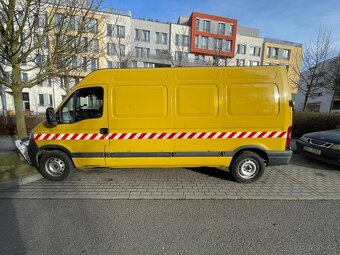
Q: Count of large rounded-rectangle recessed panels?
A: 3